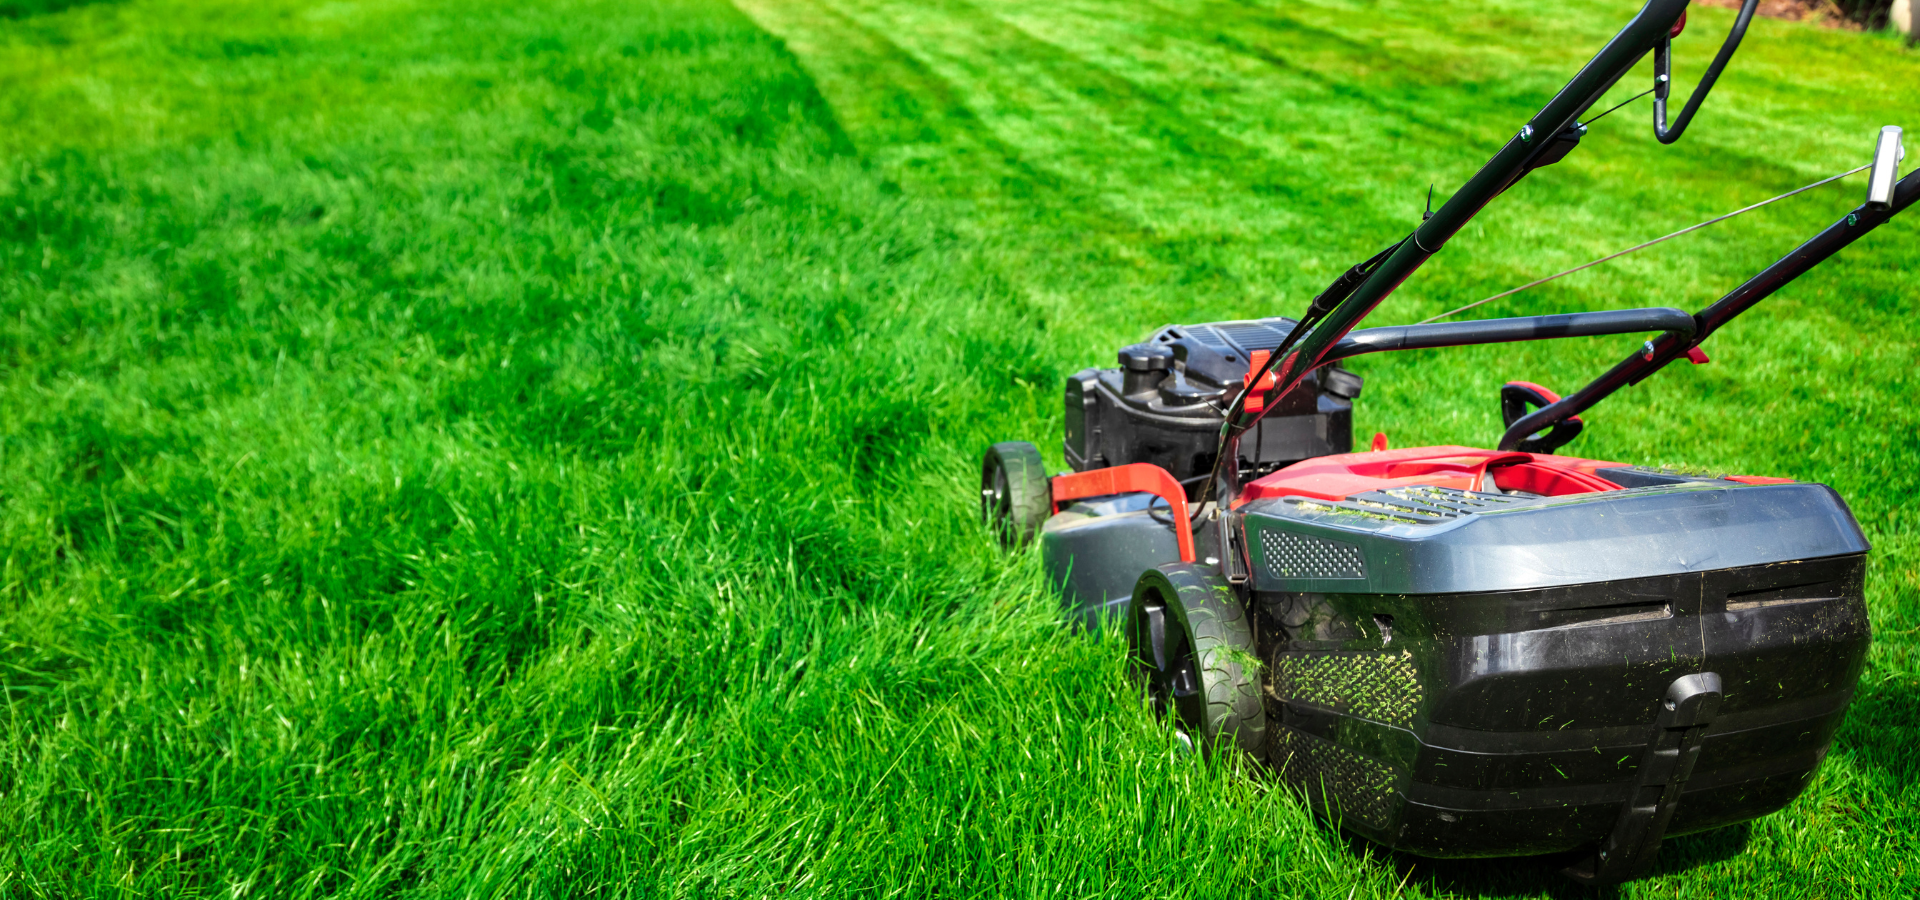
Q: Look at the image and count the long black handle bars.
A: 2